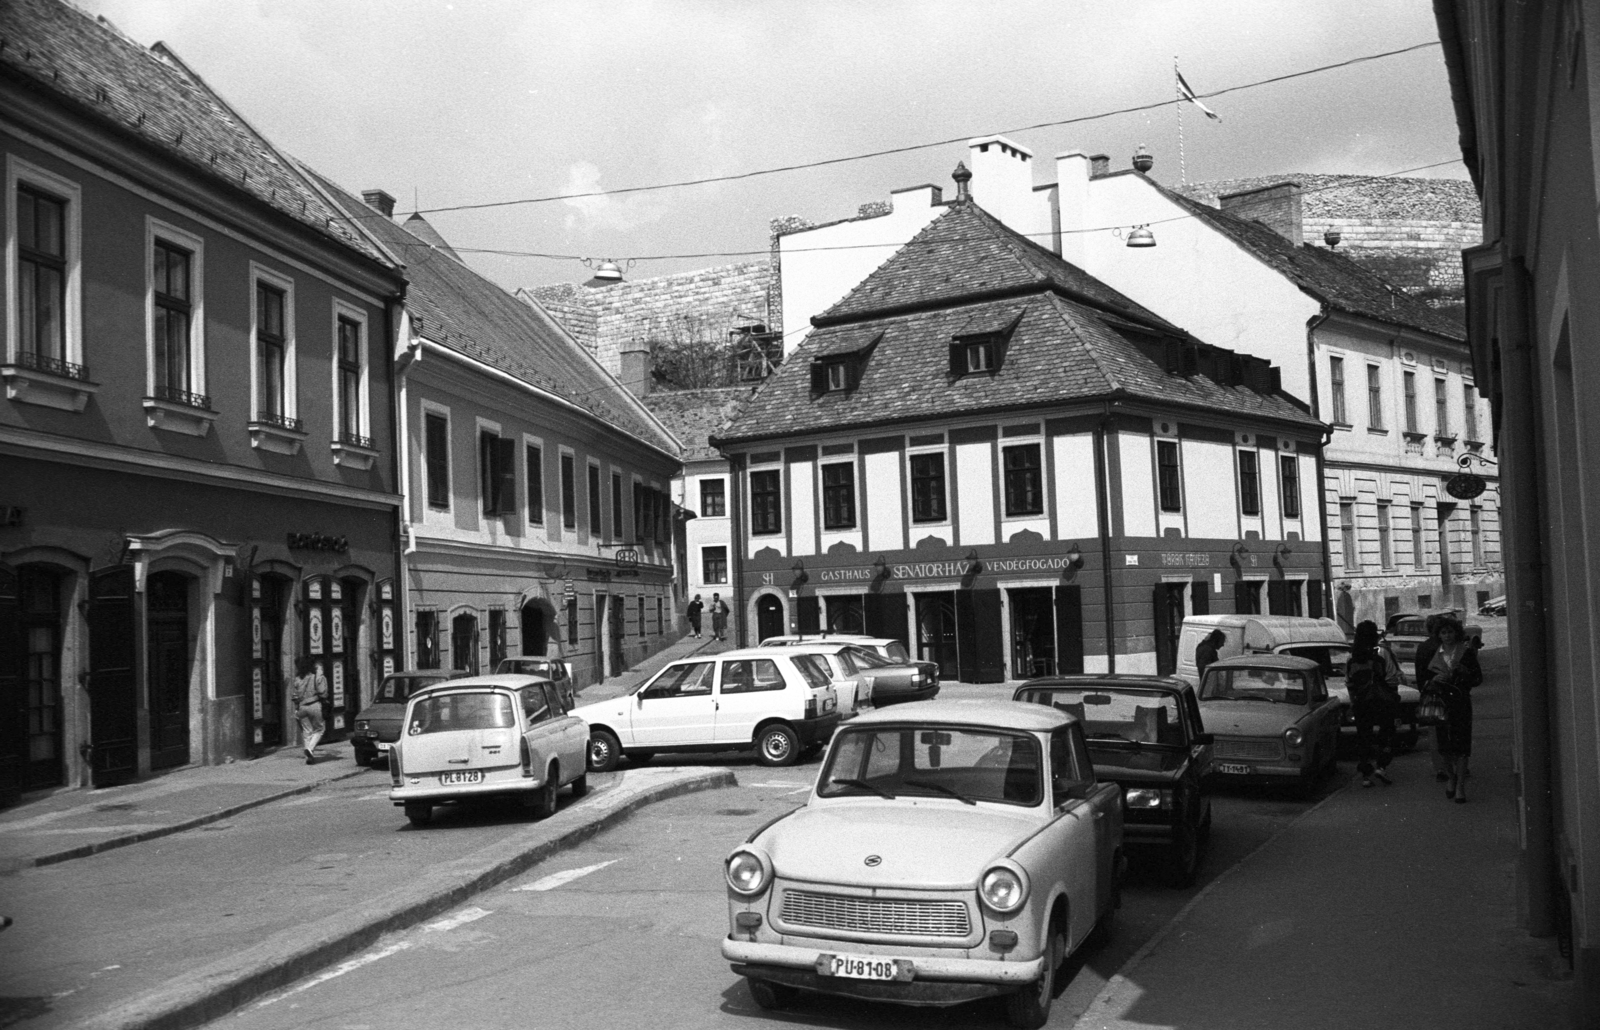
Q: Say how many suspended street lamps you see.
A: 2